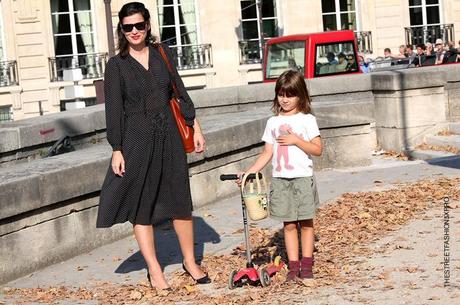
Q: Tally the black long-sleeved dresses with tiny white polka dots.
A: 1